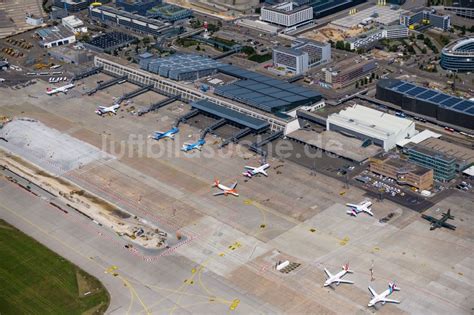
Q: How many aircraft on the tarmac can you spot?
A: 10